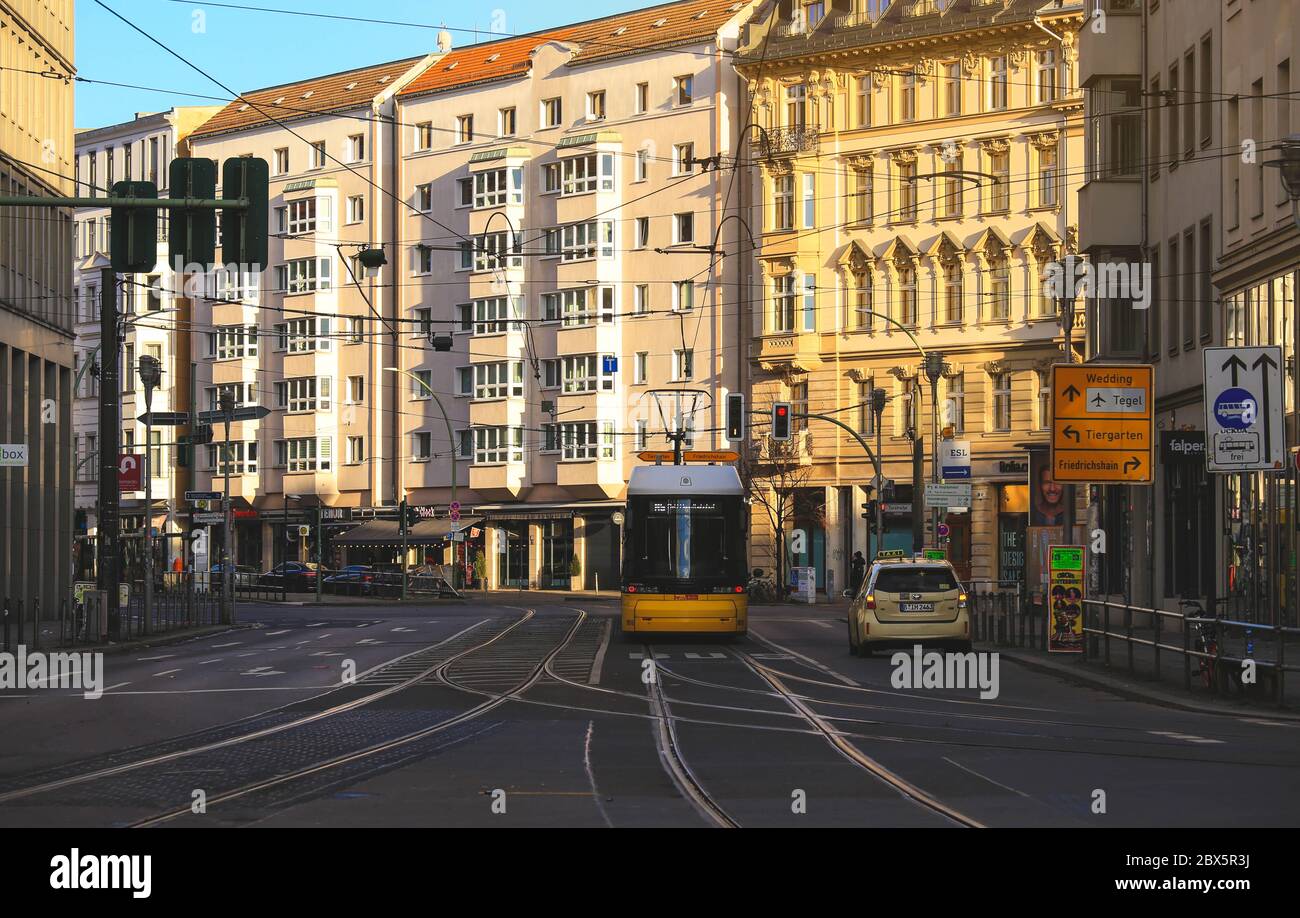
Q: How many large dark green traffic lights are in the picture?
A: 3